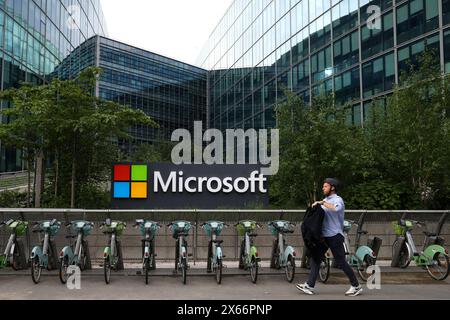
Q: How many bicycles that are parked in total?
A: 12